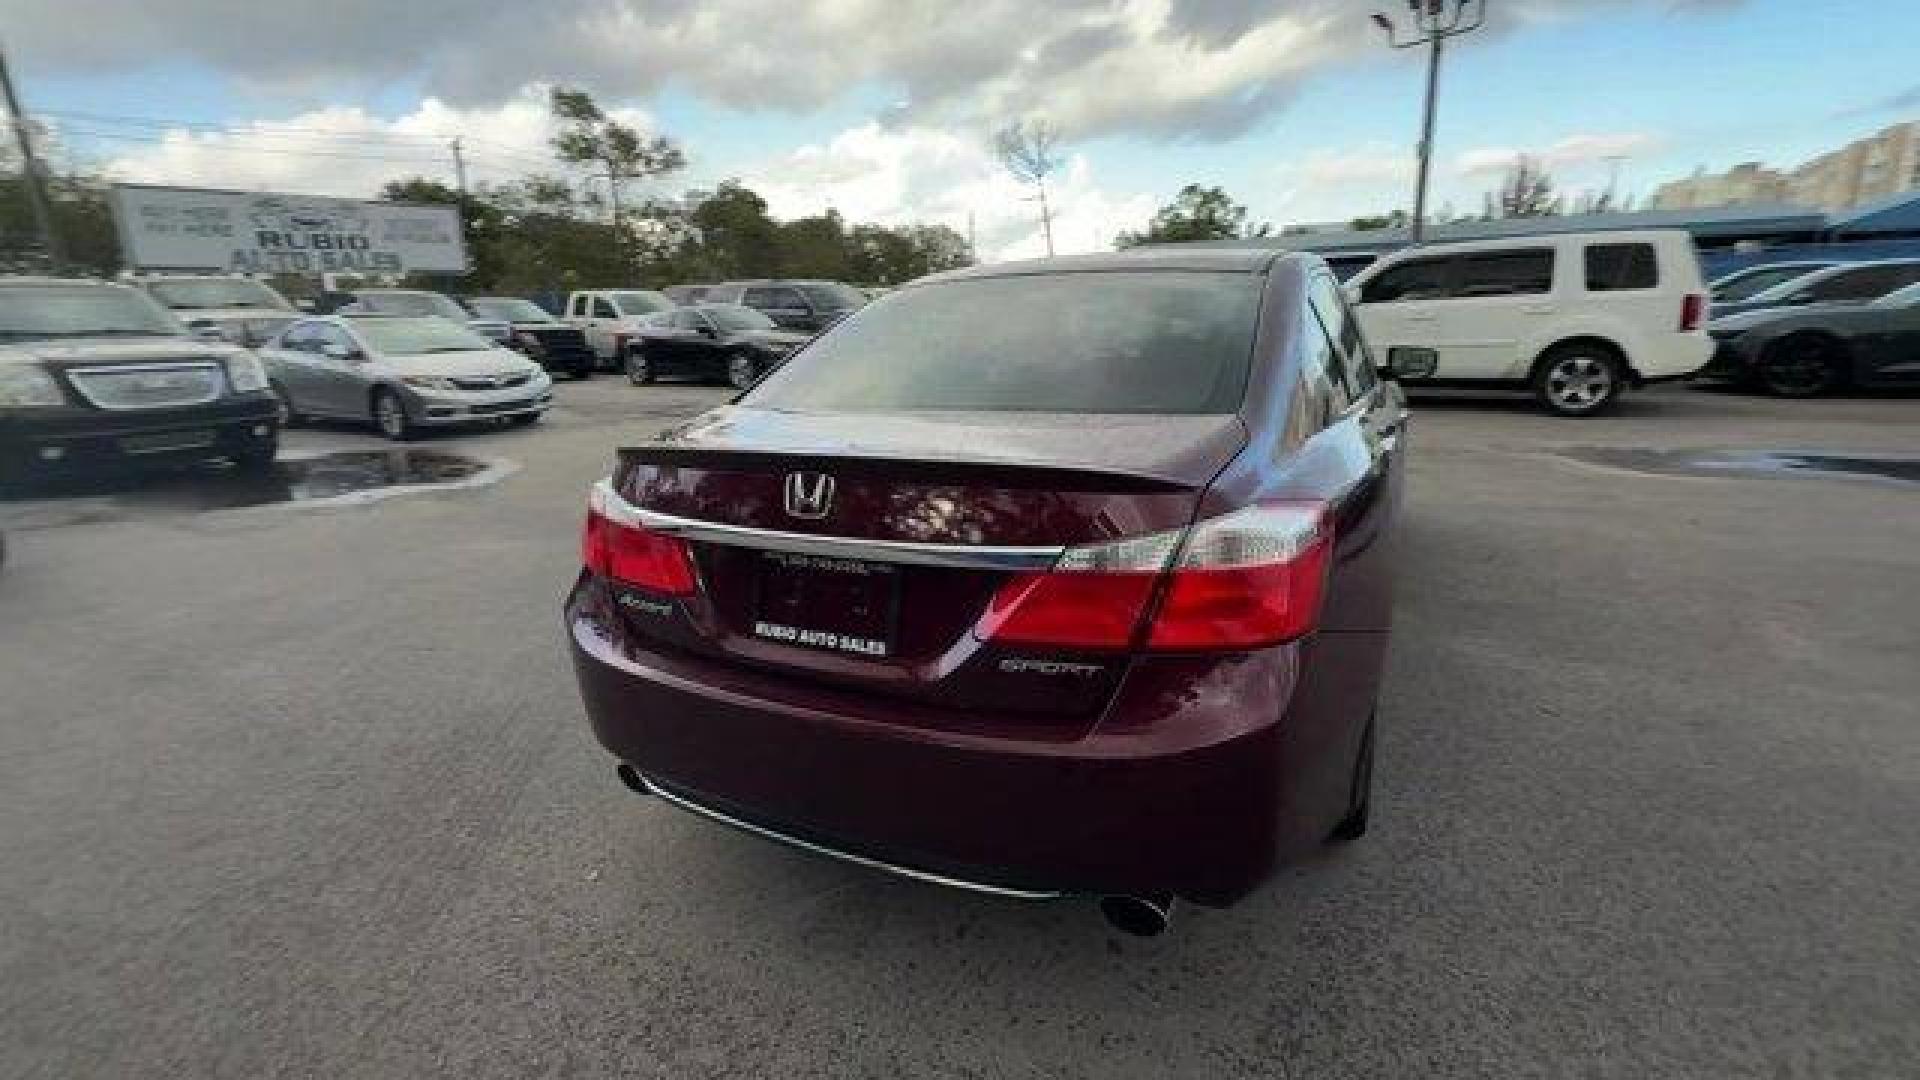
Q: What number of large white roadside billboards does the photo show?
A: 1